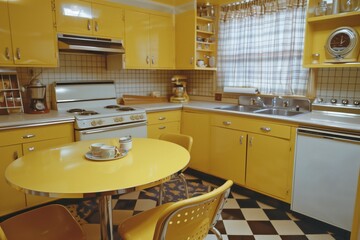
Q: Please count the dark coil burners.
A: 4